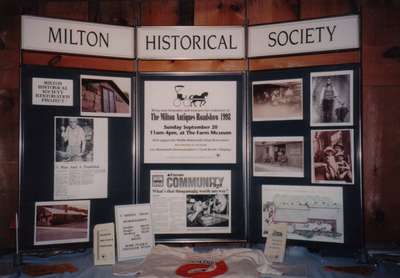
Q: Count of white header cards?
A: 3